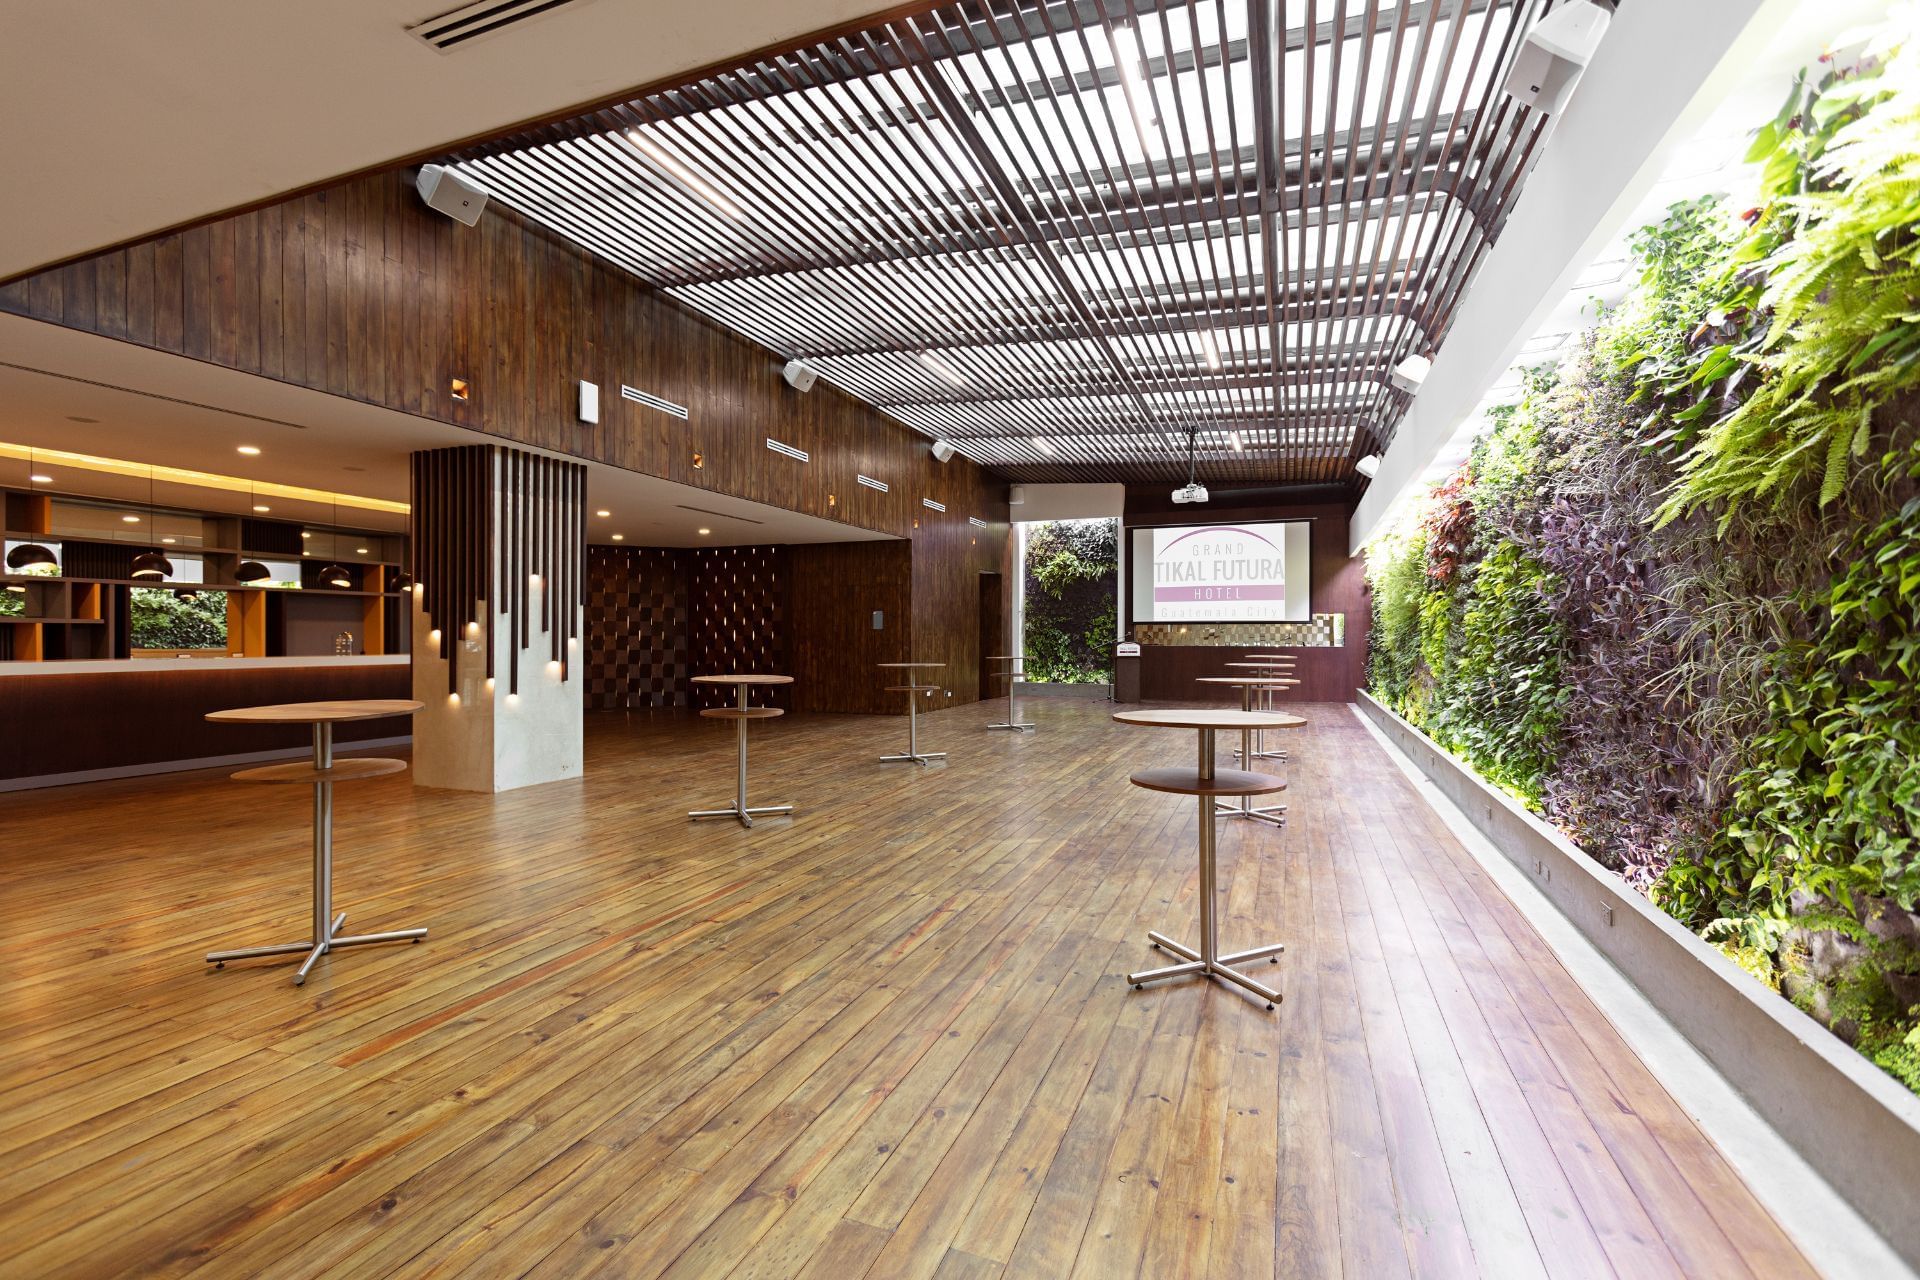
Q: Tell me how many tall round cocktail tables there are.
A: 8